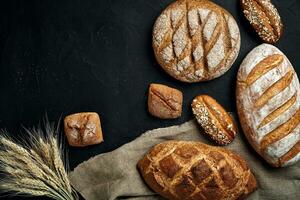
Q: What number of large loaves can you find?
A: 3